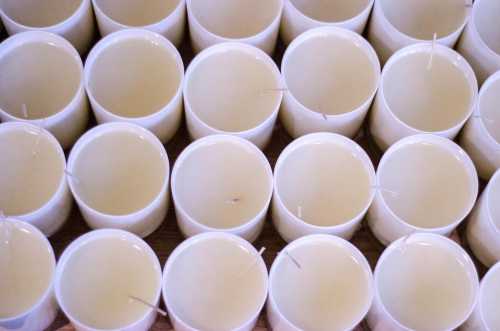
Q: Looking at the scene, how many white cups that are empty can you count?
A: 0